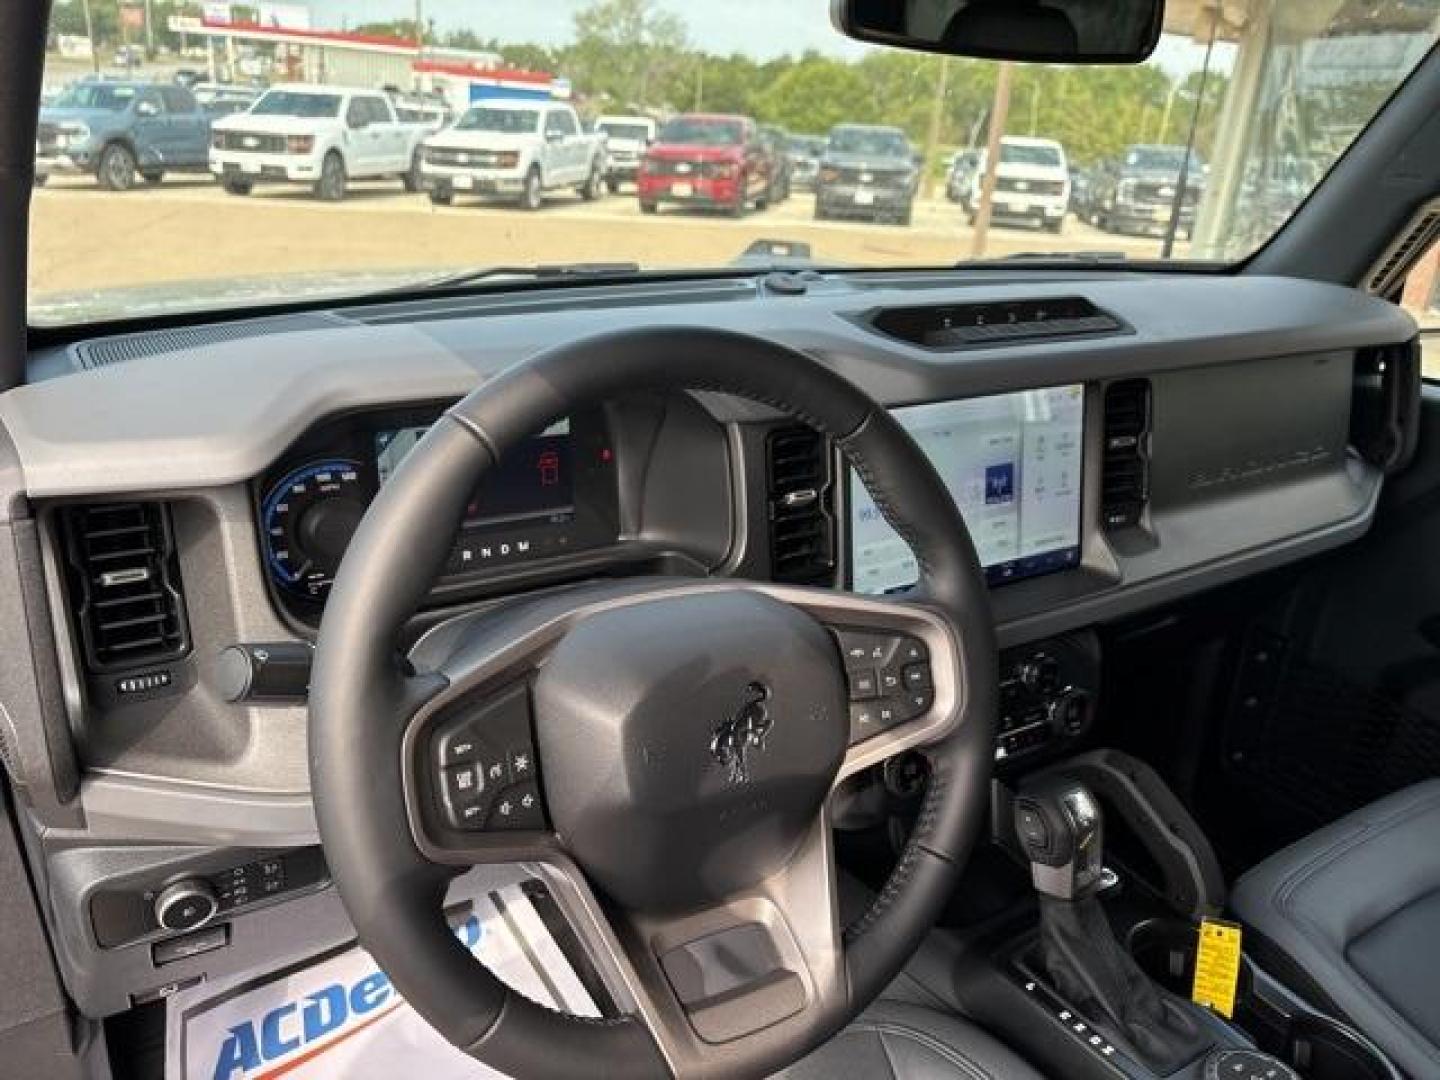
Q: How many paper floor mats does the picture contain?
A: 1